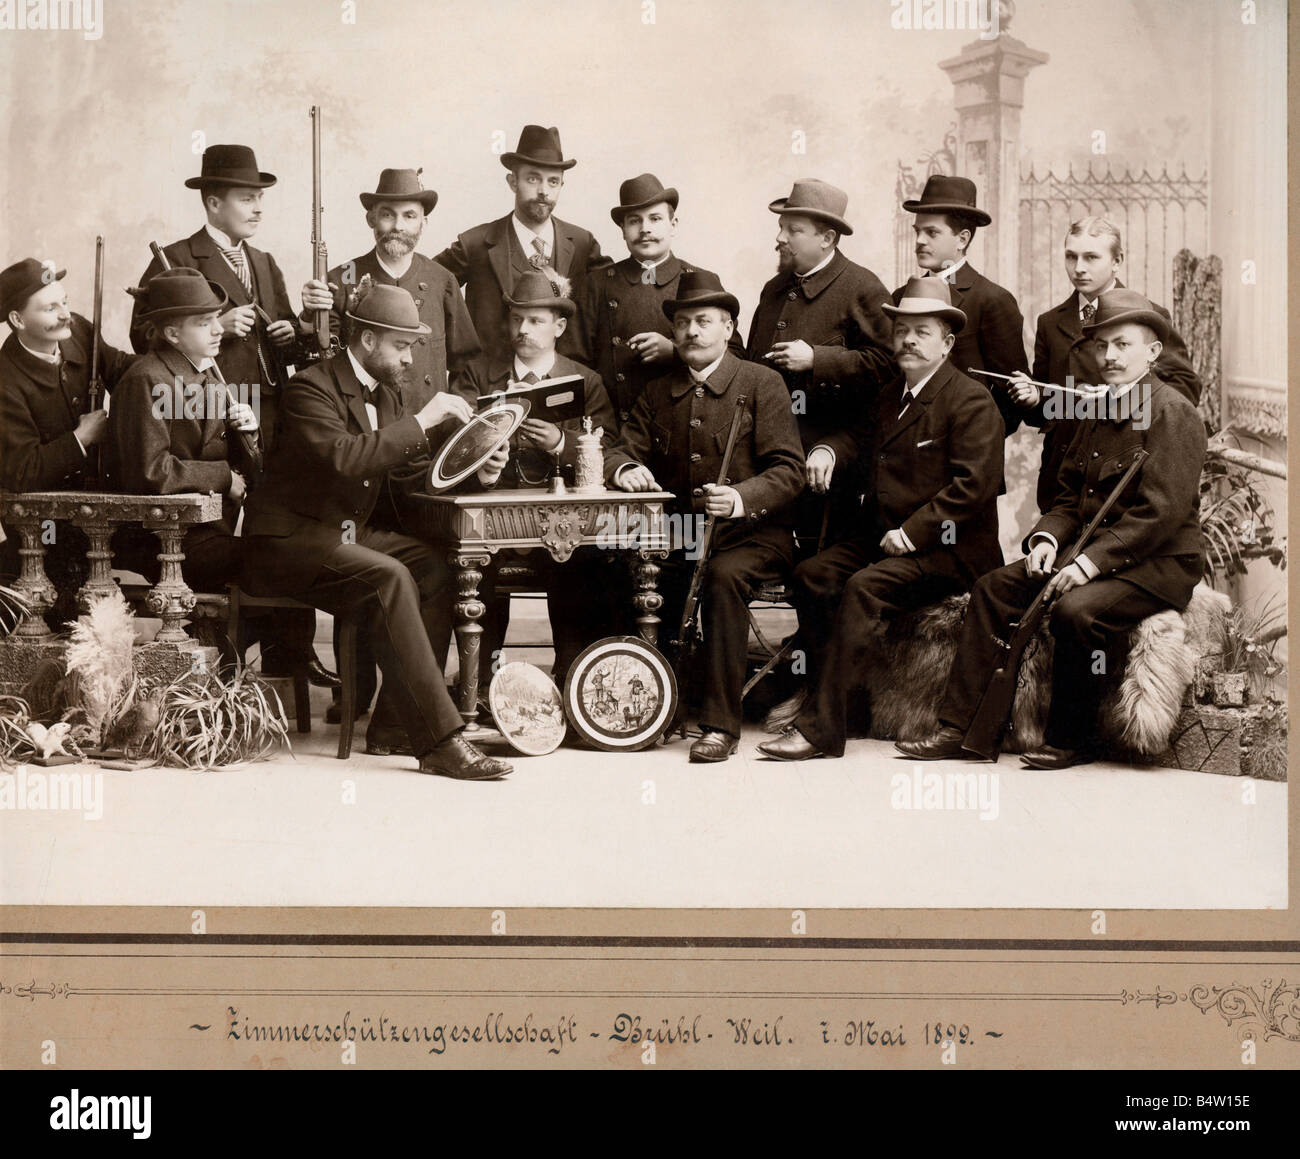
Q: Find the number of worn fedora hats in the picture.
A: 12